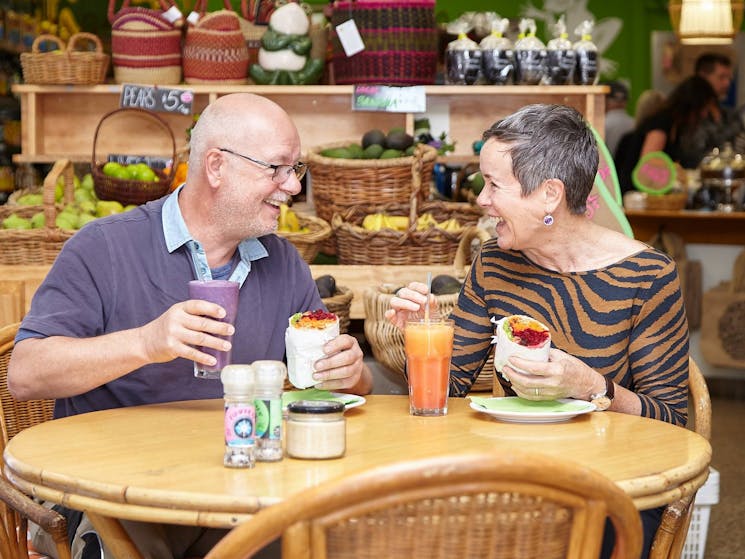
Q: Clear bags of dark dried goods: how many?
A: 5